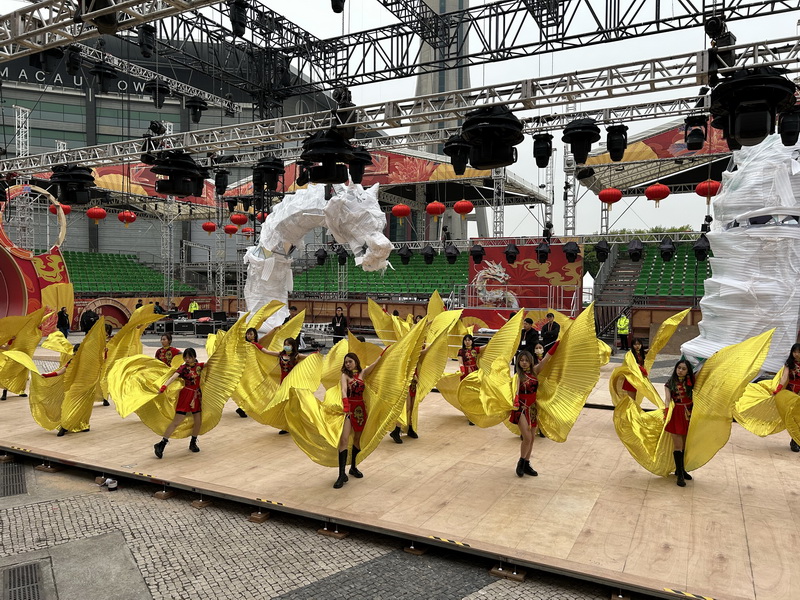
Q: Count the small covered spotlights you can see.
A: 13